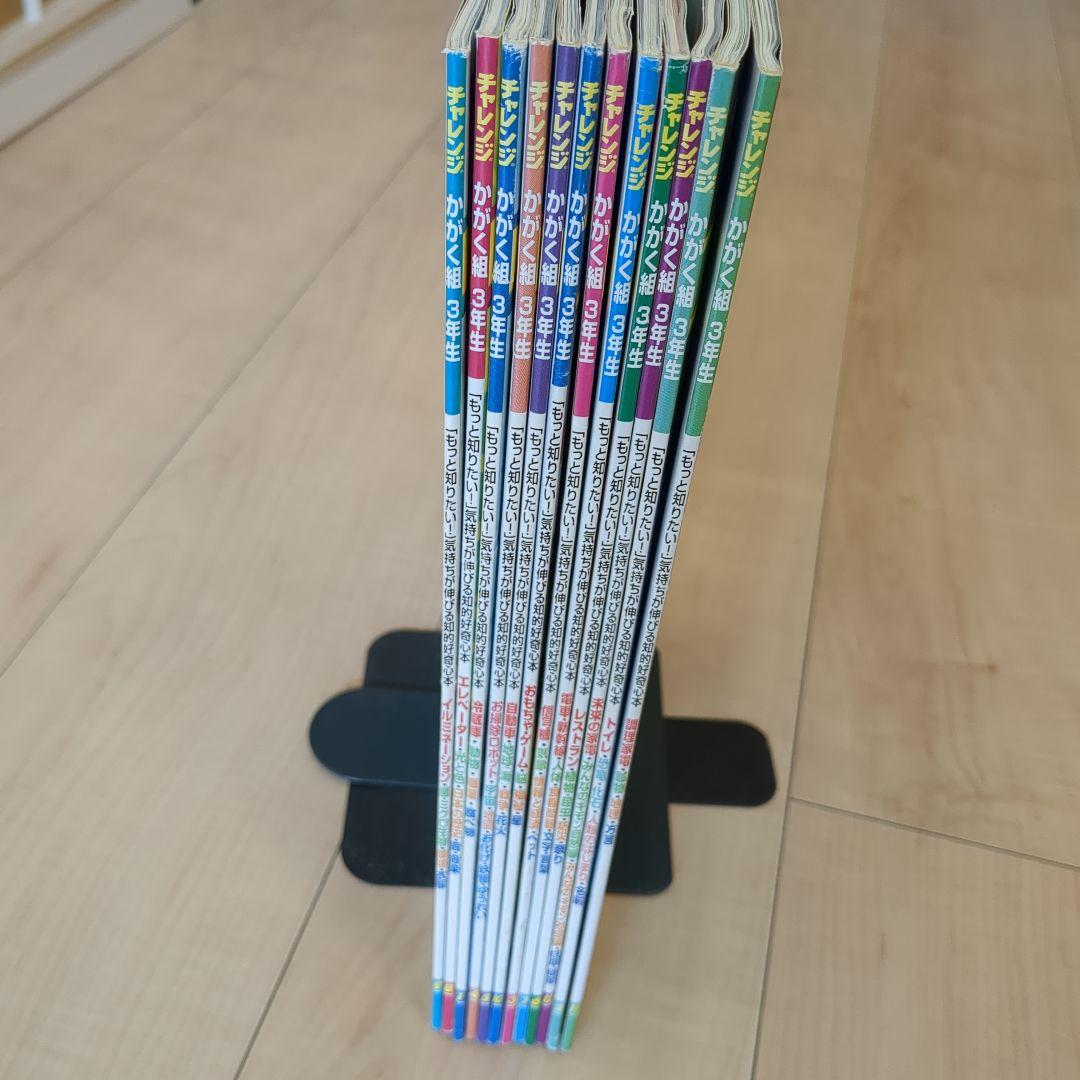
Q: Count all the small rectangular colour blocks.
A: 12